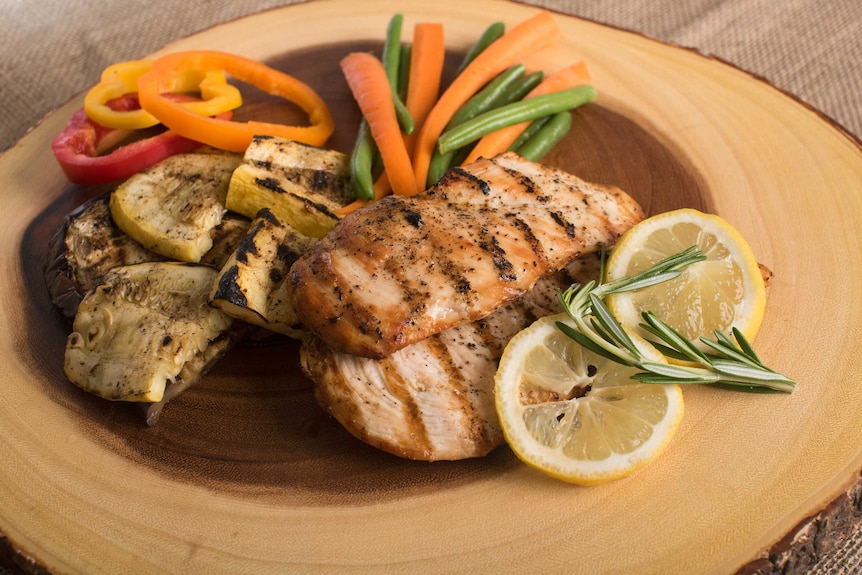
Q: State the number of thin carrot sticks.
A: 4